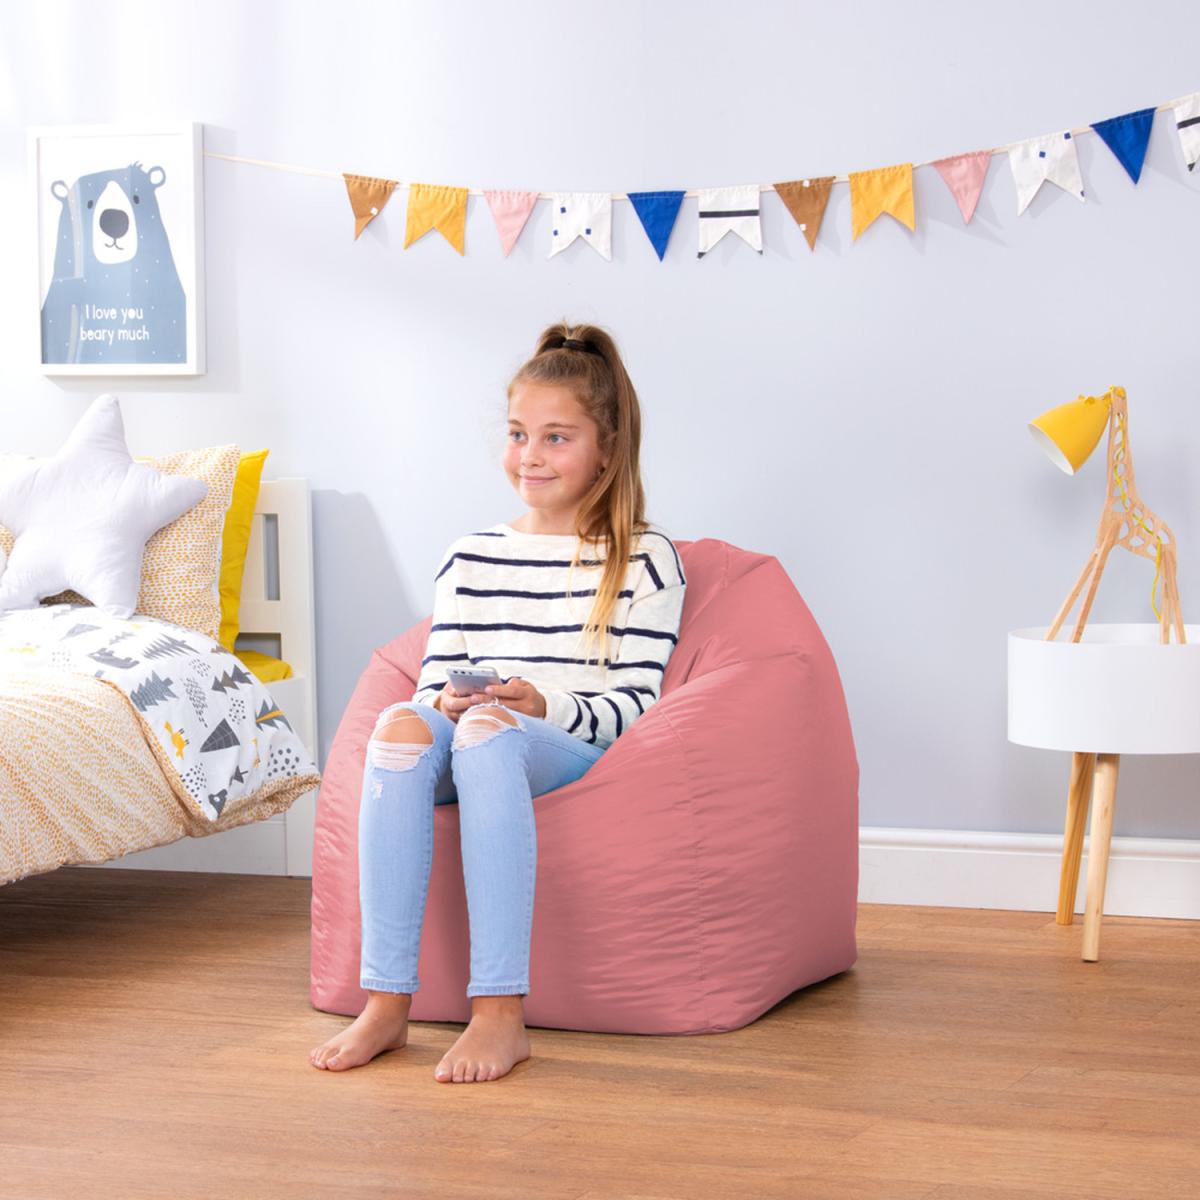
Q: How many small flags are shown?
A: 12